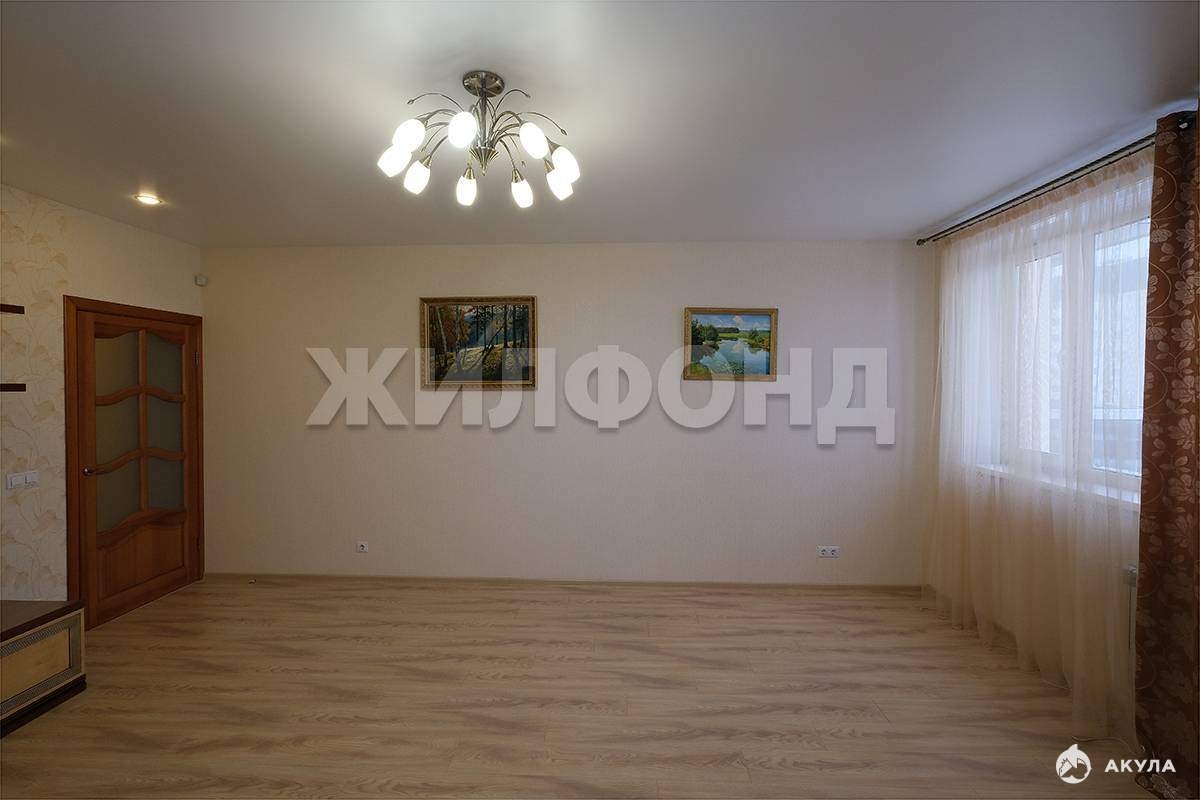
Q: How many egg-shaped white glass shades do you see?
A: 9